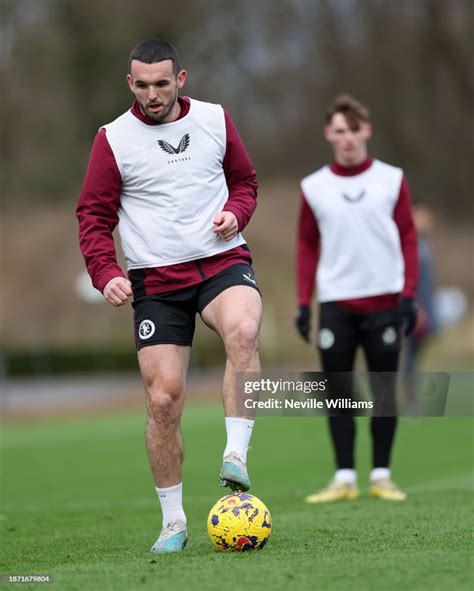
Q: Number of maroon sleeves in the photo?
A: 4